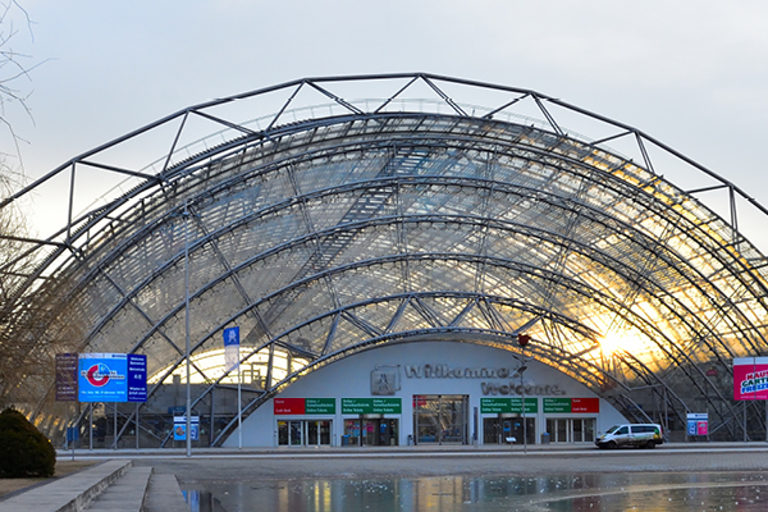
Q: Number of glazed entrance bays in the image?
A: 5